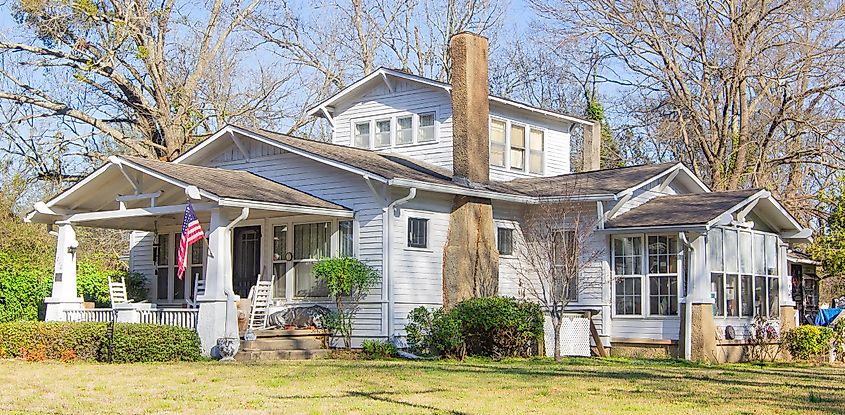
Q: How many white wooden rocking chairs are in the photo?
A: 3